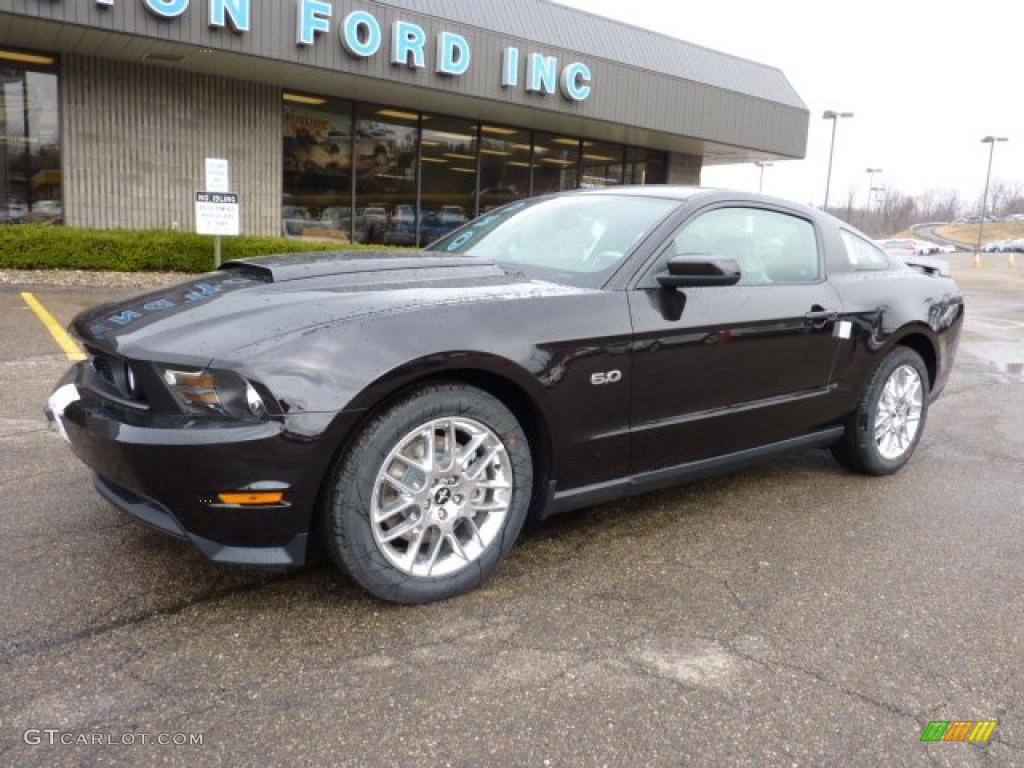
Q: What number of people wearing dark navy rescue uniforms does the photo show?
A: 0